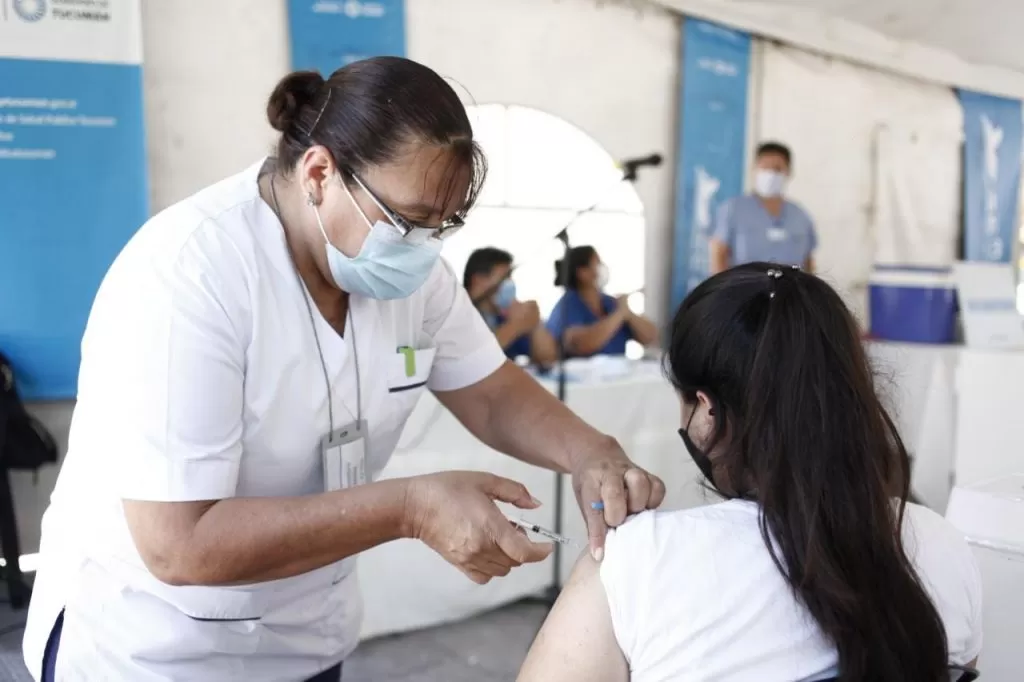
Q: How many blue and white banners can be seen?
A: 4